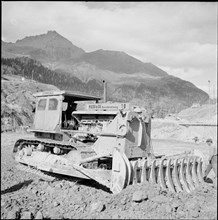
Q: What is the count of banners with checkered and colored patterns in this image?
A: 0